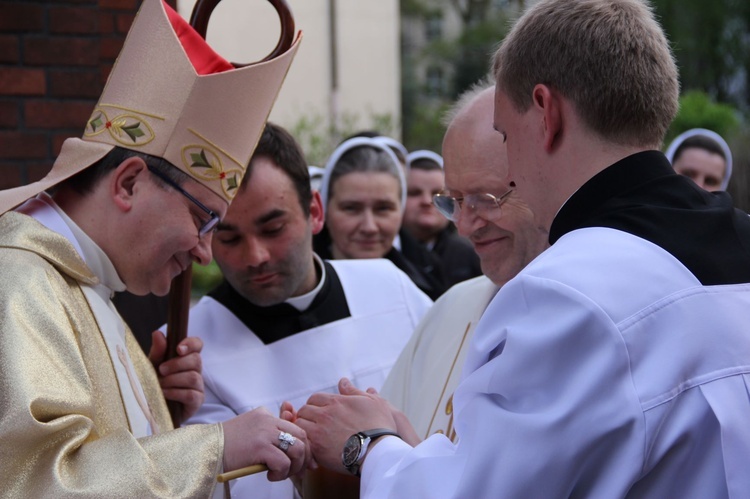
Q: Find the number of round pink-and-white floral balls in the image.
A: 0